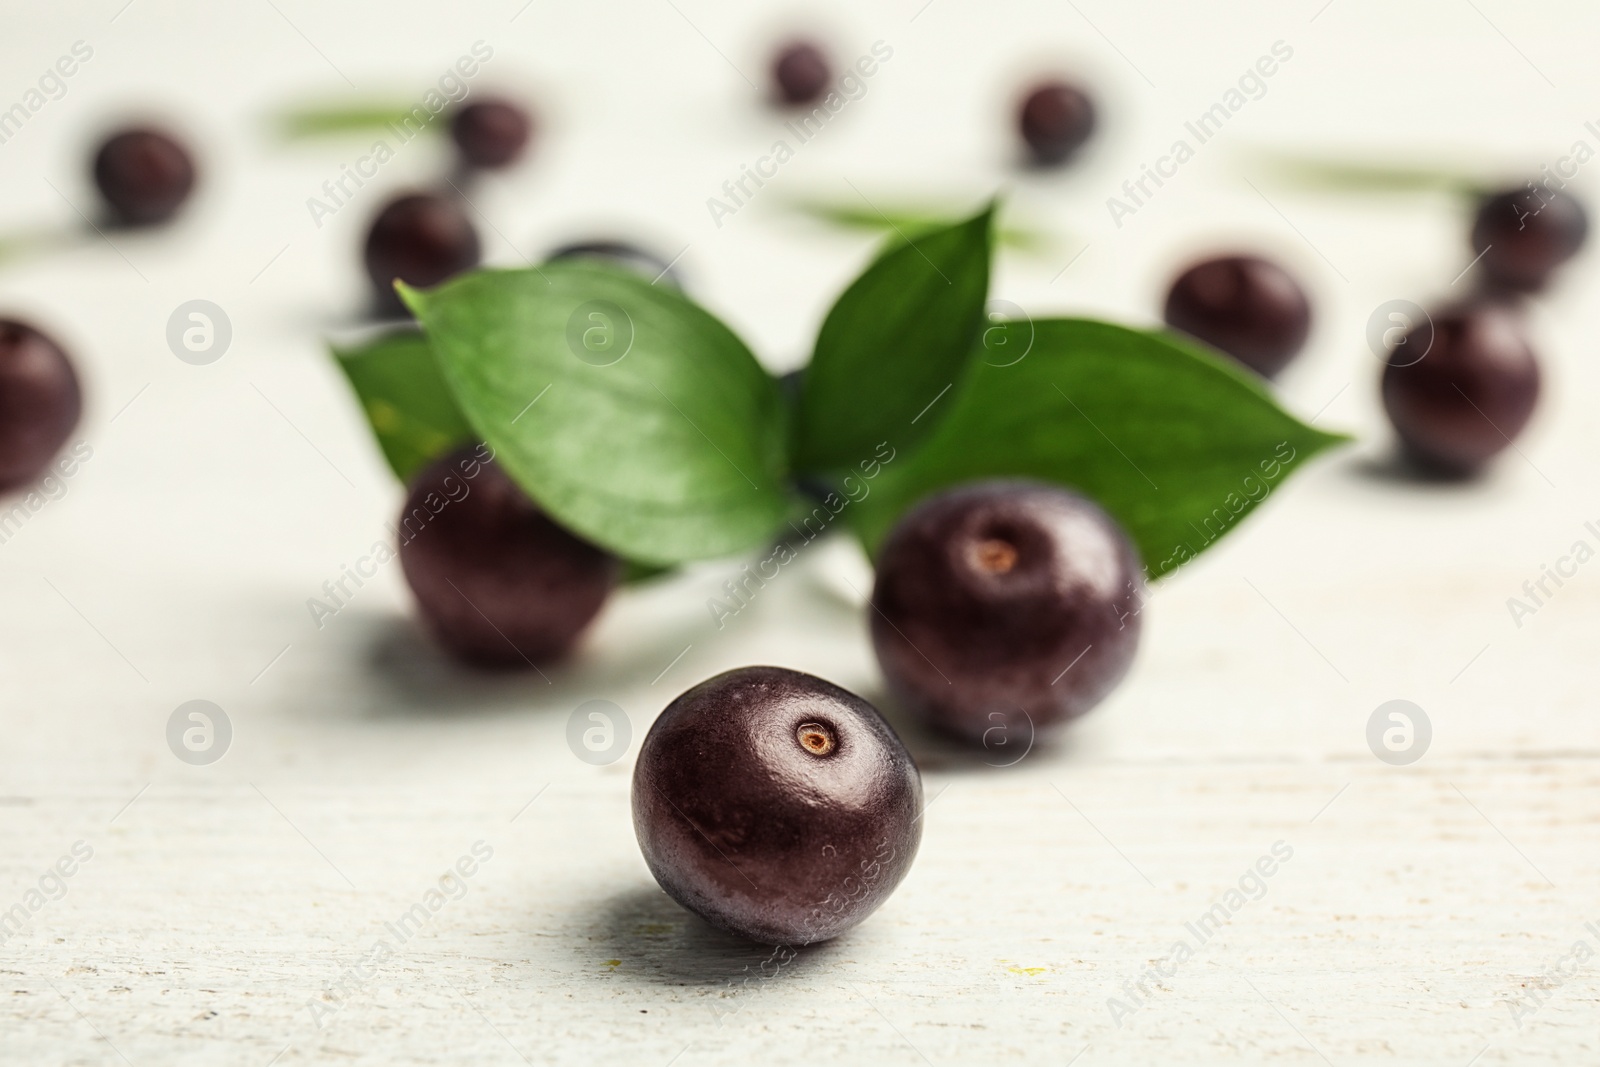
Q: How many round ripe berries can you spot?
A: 13